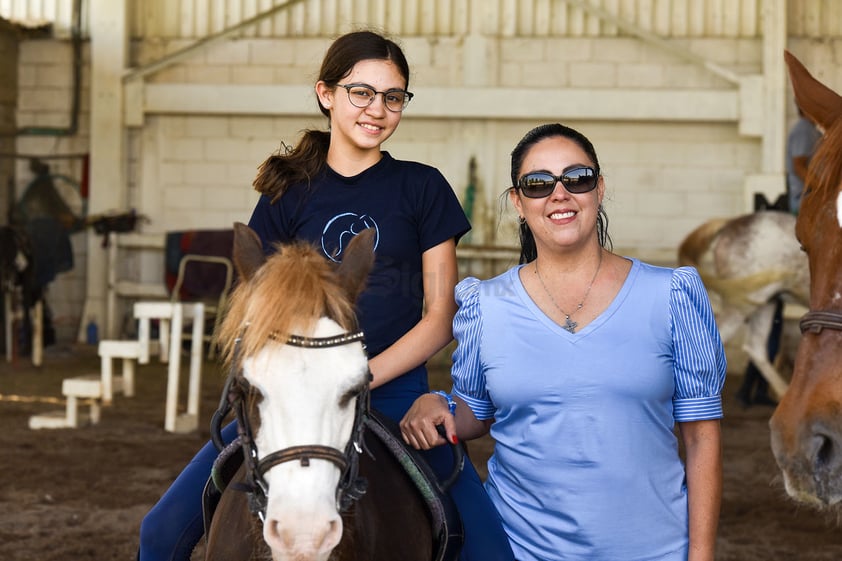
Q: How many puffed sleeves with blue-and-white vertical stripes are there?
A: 2